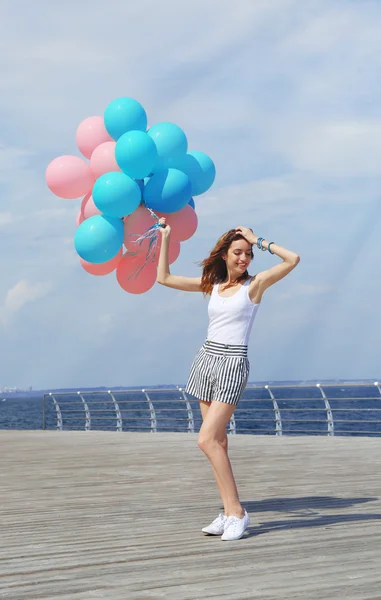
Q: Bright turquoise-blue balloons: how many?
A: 7